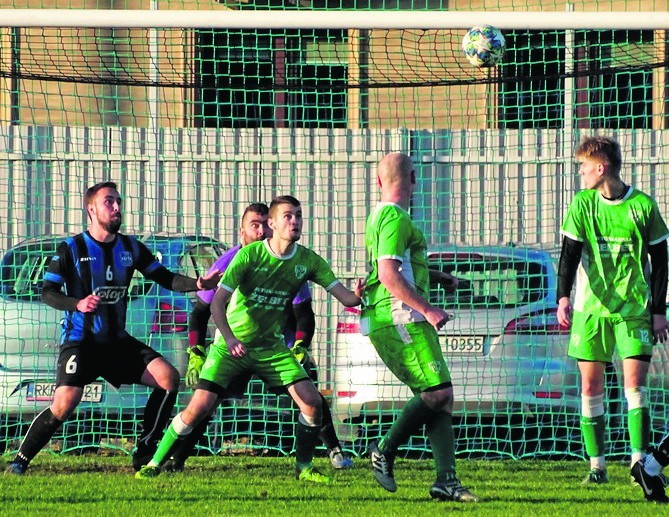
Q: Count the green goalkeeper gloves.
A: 2